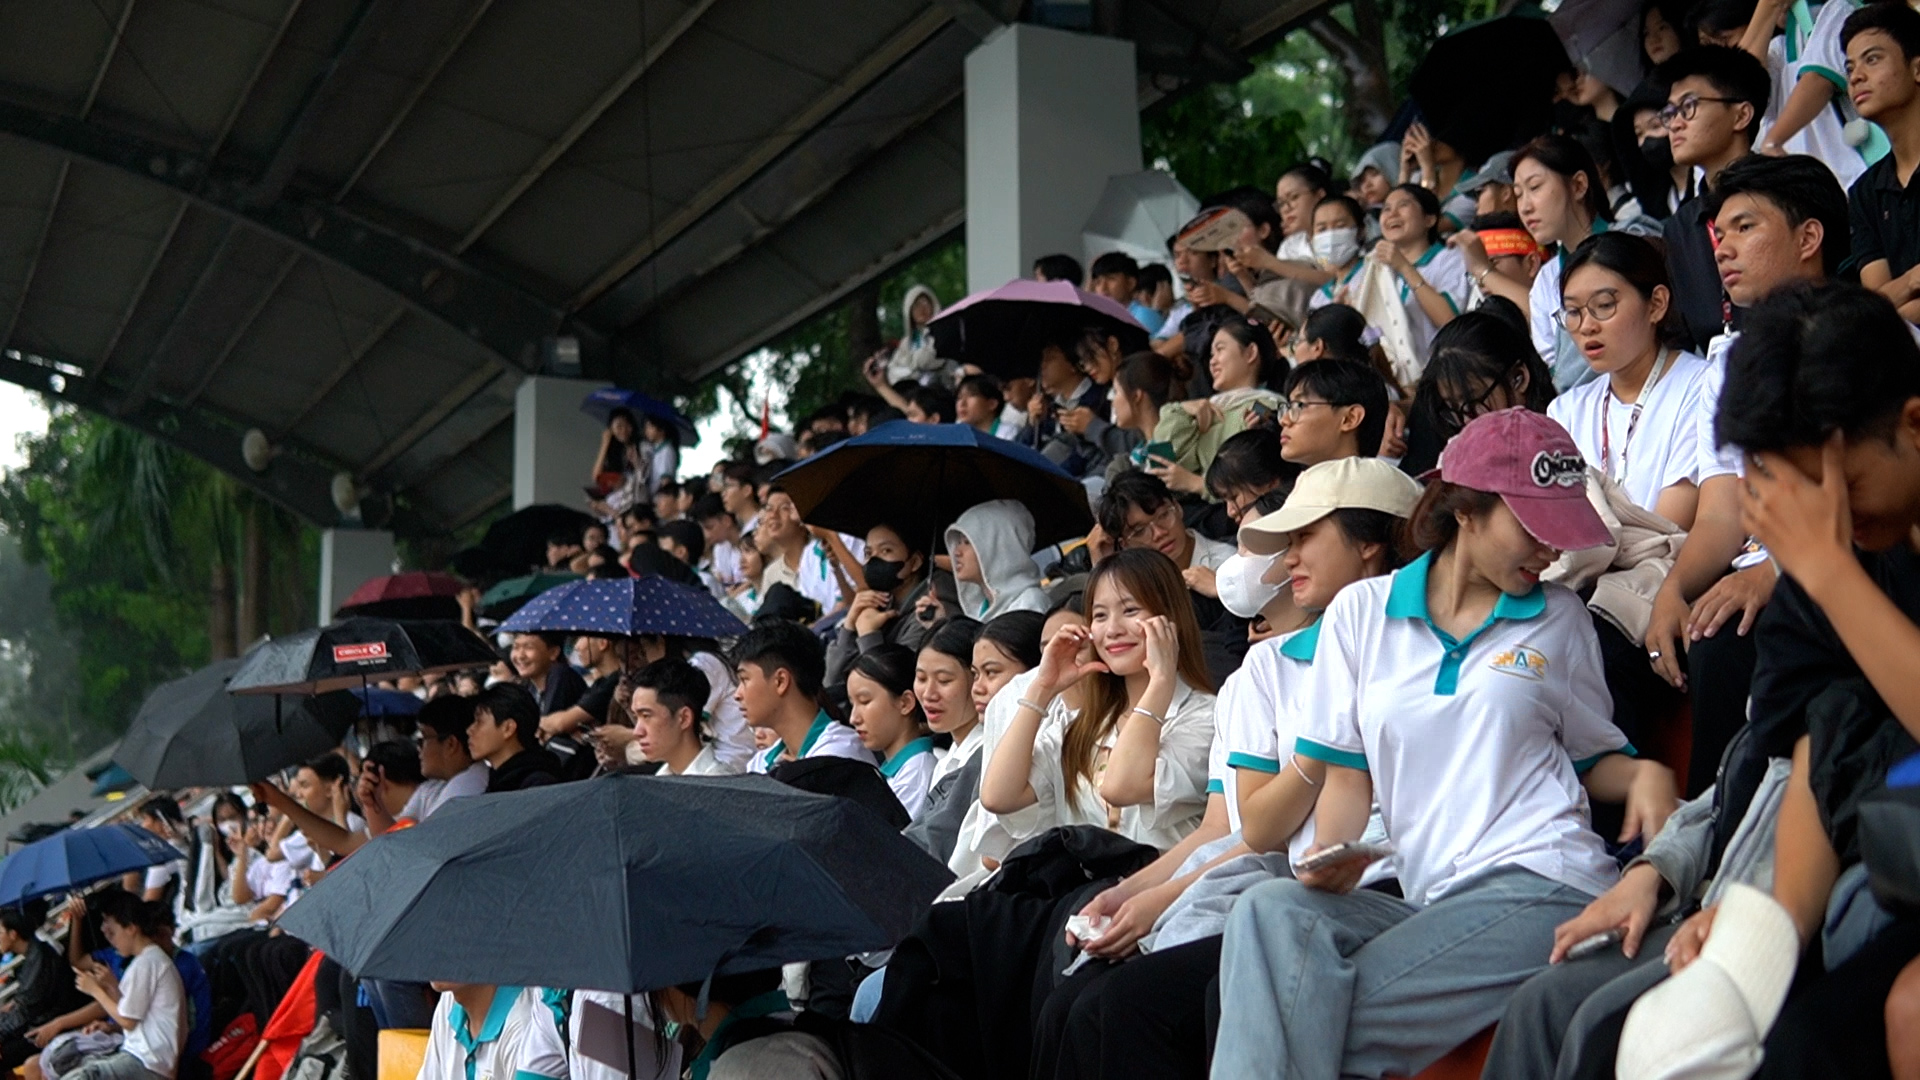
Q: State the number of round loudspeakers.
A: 2